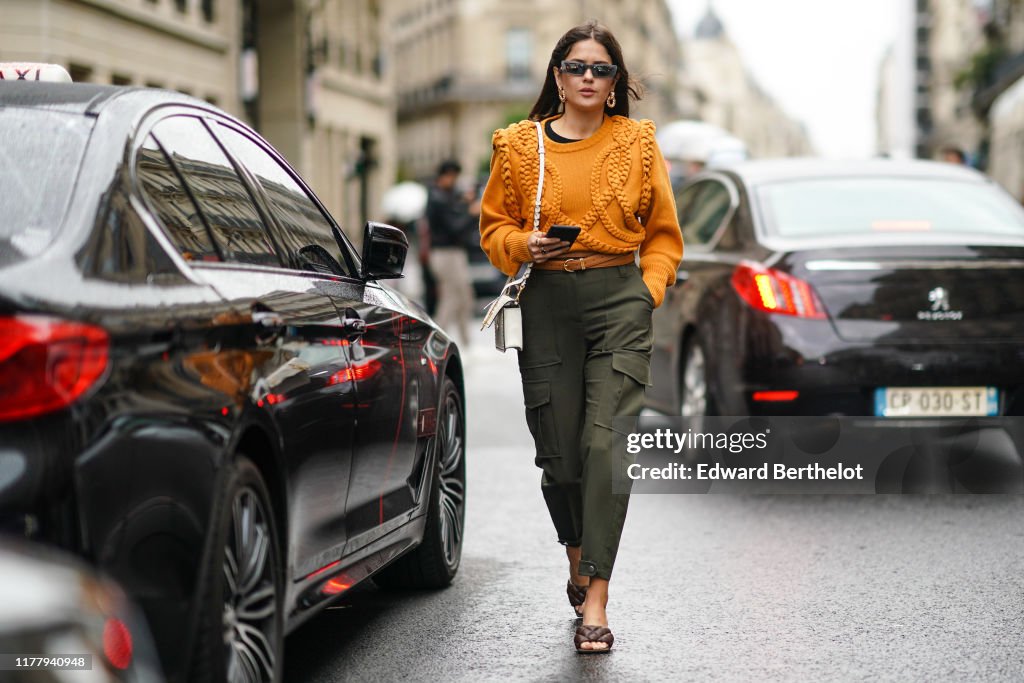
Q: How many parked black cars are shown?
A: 2